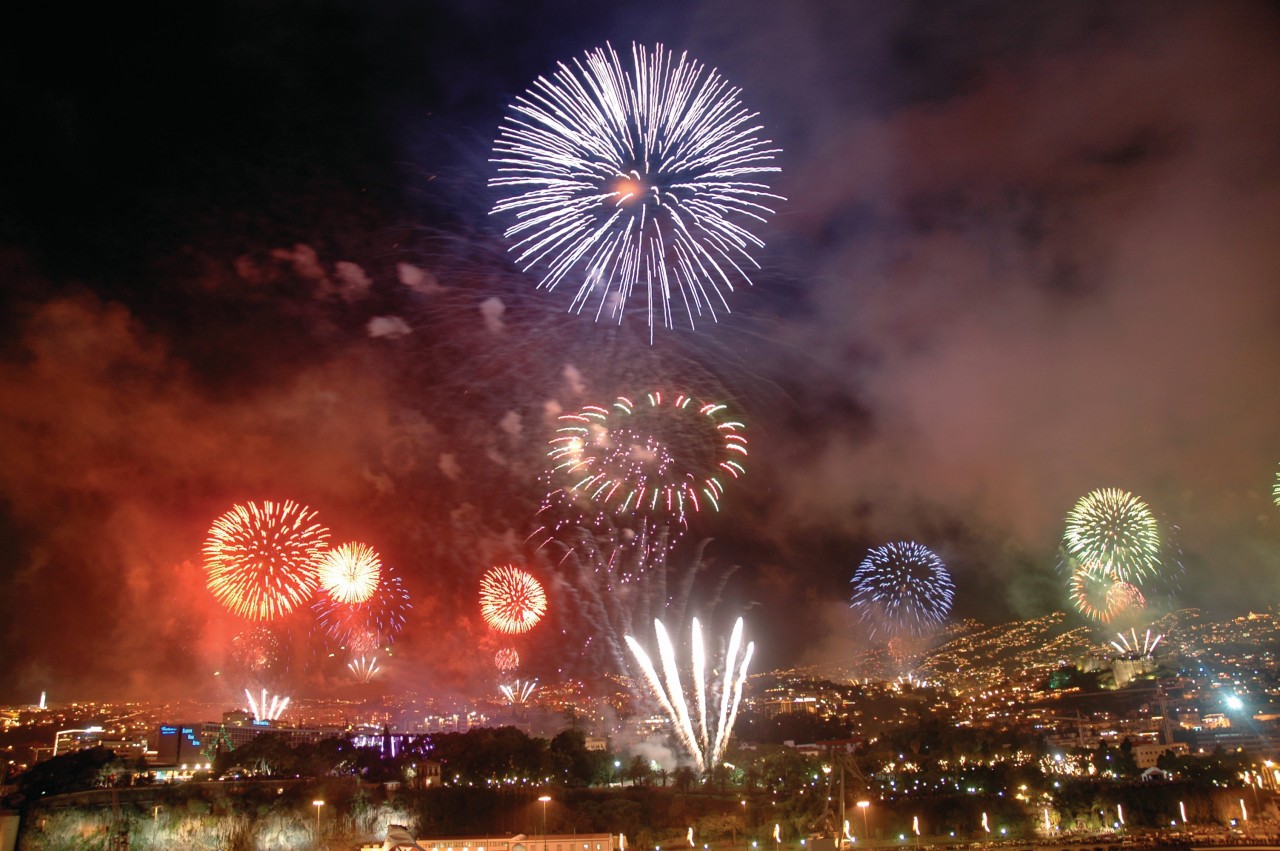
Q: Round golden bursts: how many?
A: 3